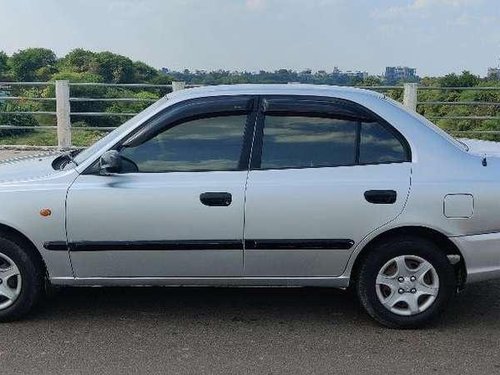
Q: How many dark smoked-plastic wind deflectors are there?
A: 2